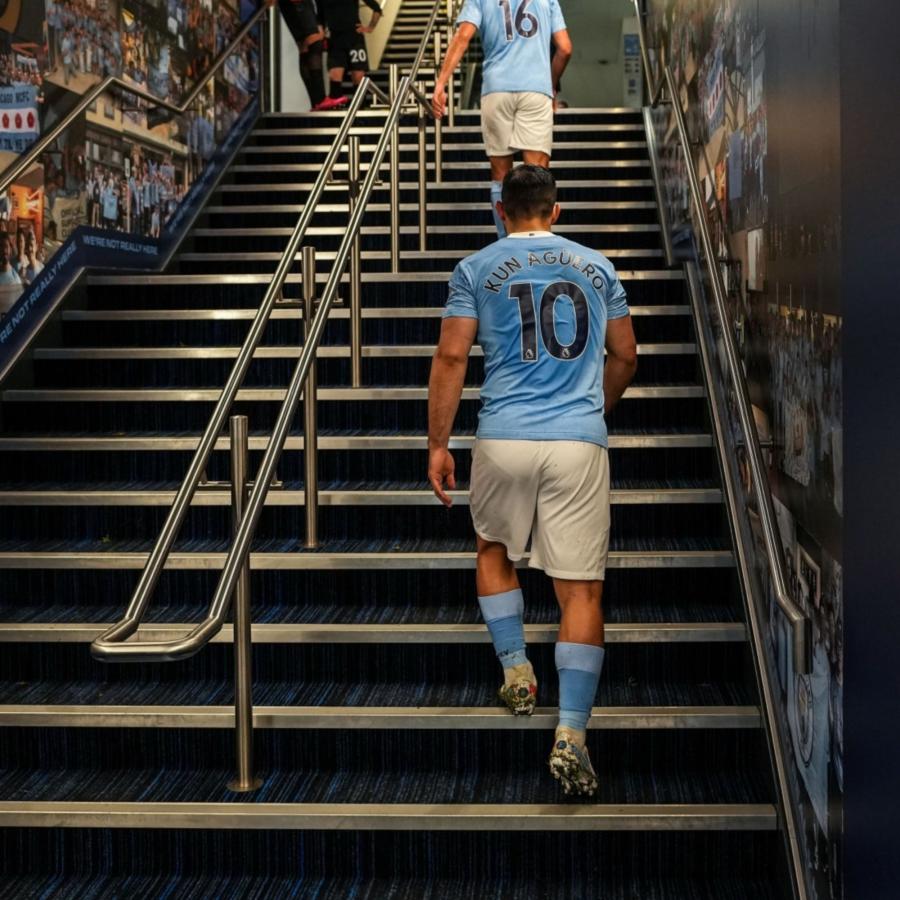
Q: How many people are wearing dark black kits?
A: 2